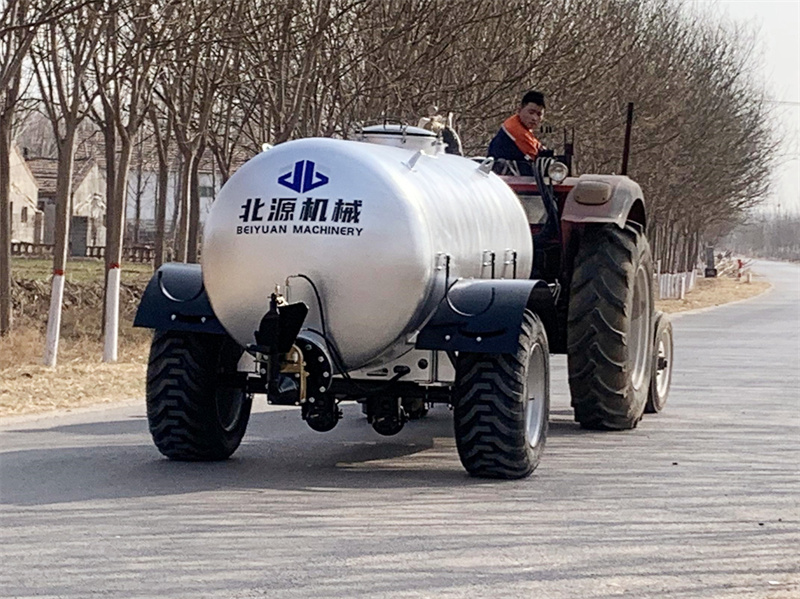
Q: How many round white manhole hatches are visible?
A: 1